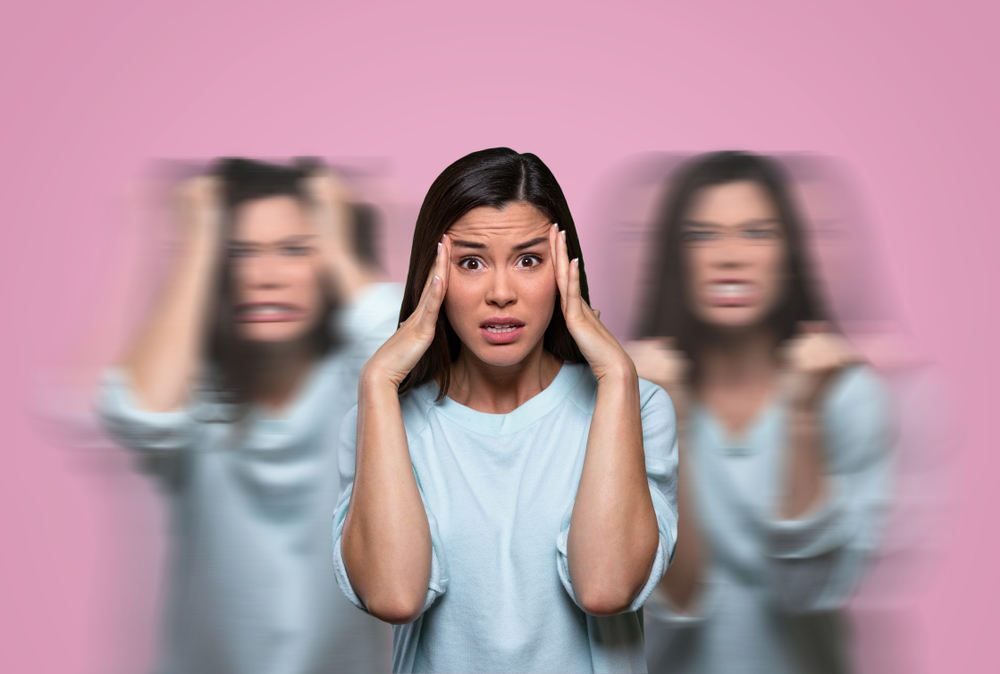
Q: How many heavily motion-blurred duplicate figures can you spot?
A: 2